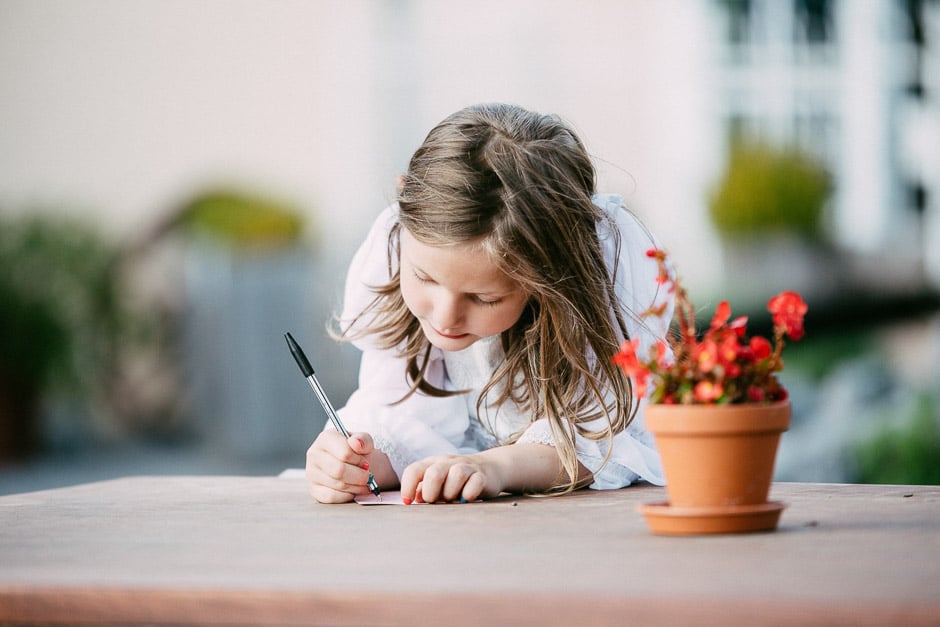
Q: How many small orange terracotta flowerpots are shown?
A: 1